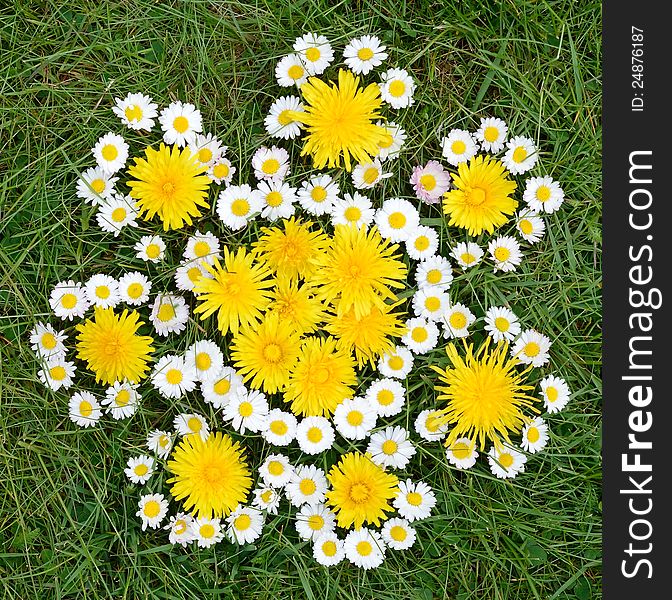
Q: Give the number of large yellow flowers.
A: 14